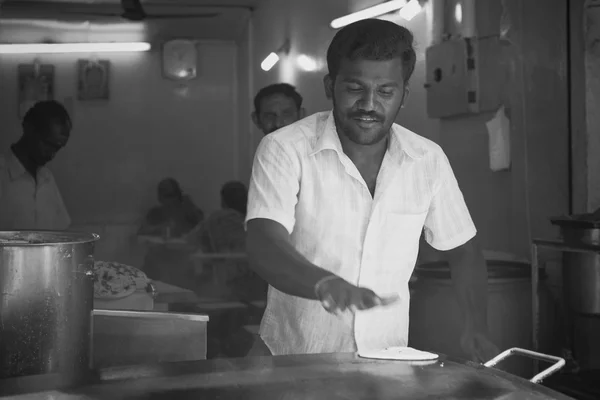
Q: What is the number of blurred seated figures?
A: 2